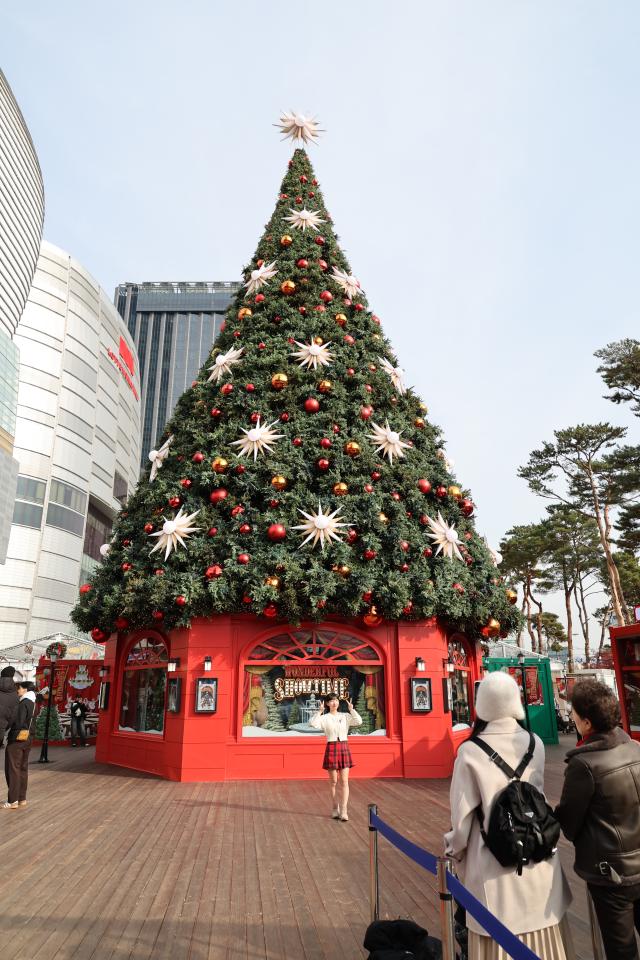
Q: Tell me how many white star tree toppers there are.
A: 1